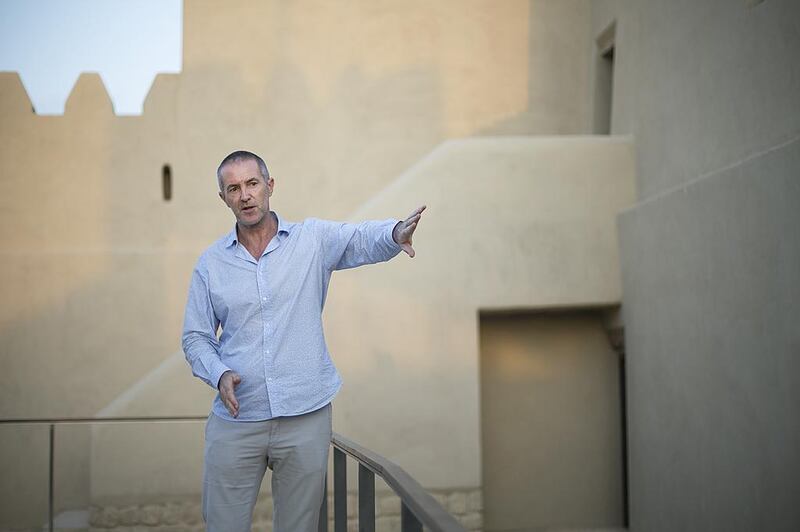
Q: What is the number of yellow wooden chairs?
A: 0